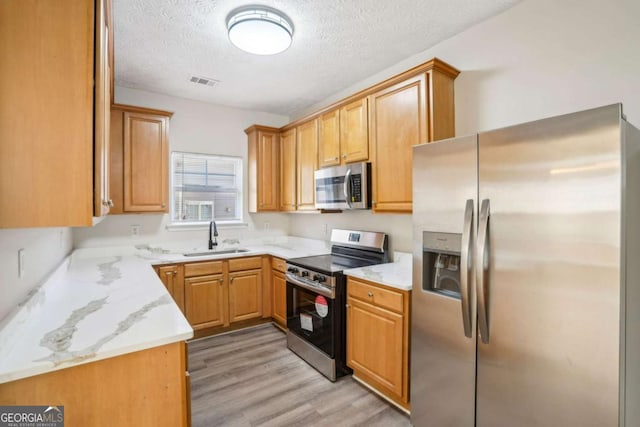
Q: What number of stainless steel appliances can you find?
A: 3